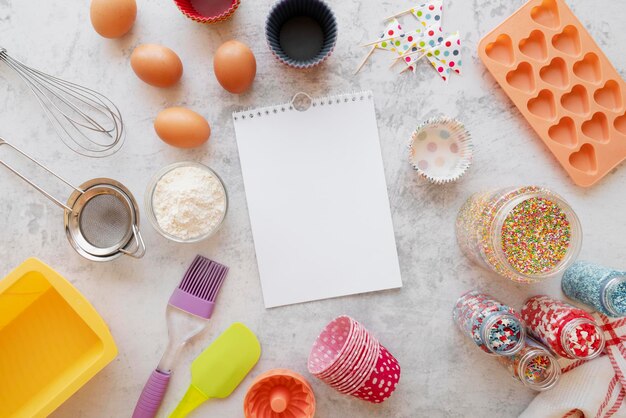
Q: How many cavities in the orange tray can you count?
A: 14